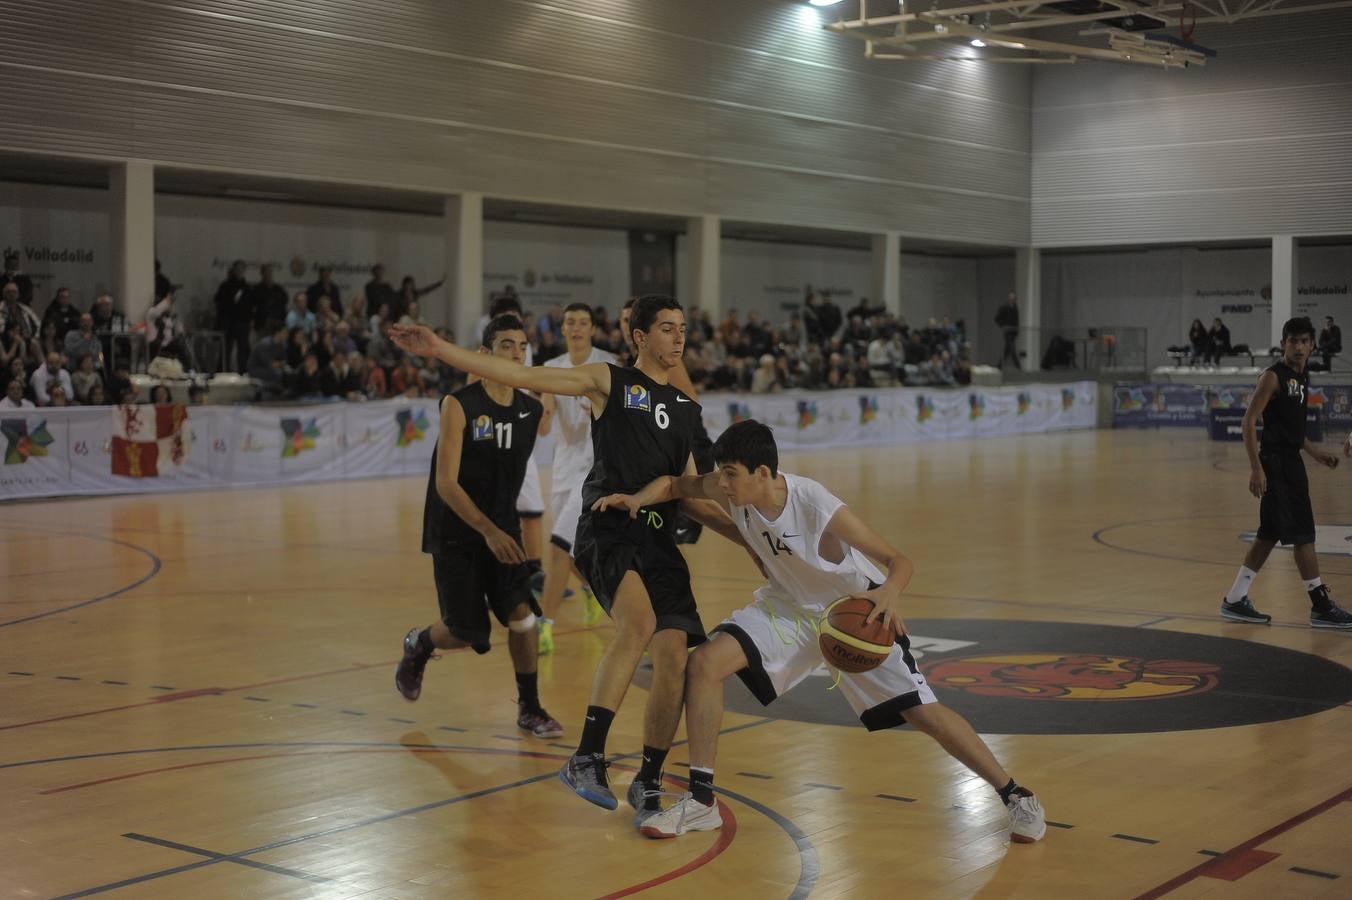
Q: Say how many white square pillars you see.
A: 6